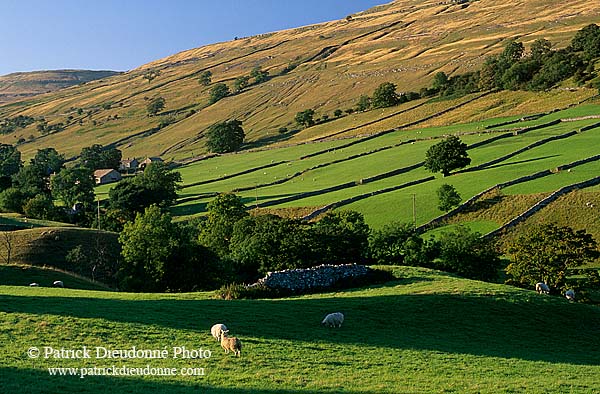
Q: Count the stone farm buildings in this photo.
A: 3